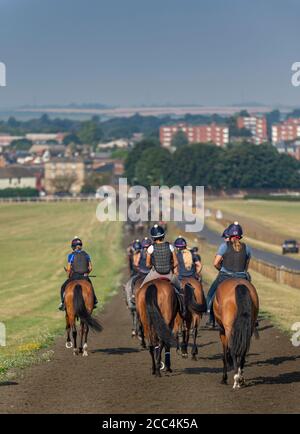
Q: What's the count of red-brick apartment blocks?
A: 3